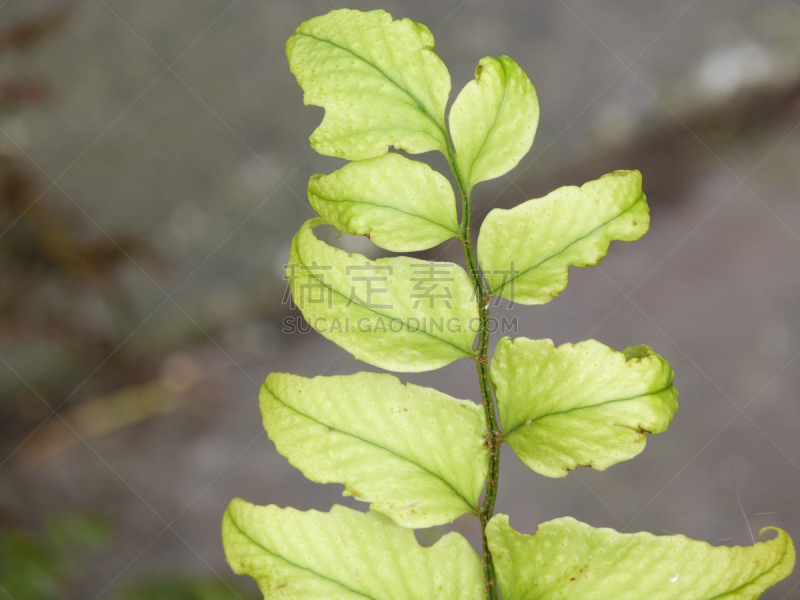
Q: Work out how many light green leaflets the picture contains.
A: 9